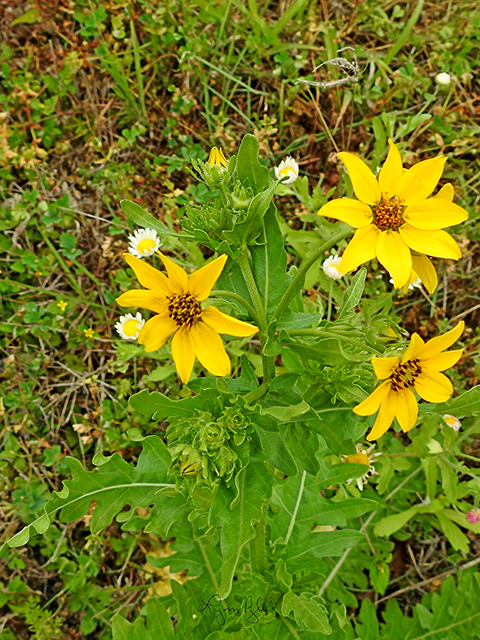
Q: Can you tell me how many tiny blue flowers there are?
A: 0